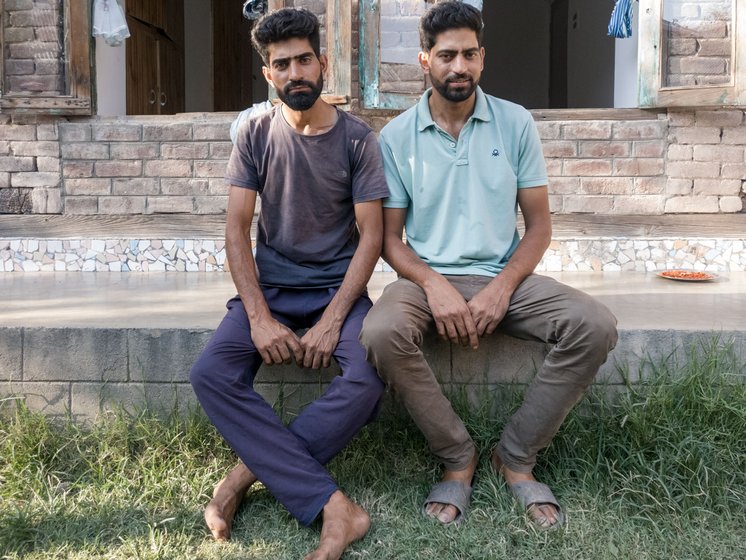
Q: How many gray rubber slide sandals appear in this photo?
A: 2